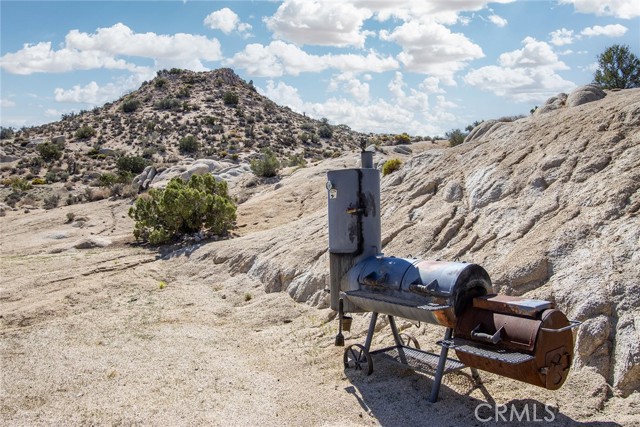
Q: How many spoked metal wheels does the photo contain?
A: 2